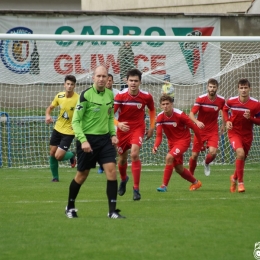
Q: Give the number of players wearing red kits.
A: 4